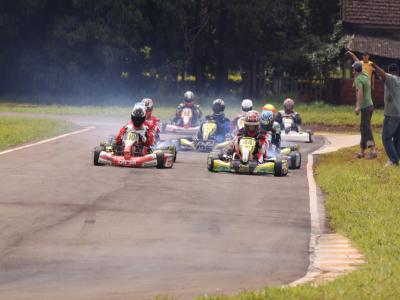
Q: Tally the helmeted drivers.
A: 9